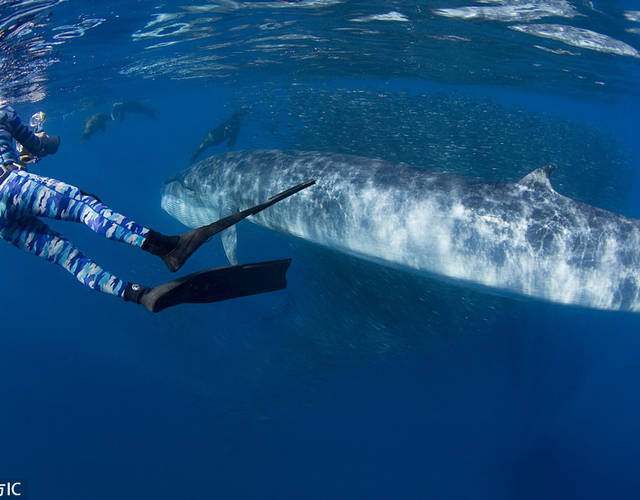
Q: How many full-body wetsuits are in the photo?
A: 1